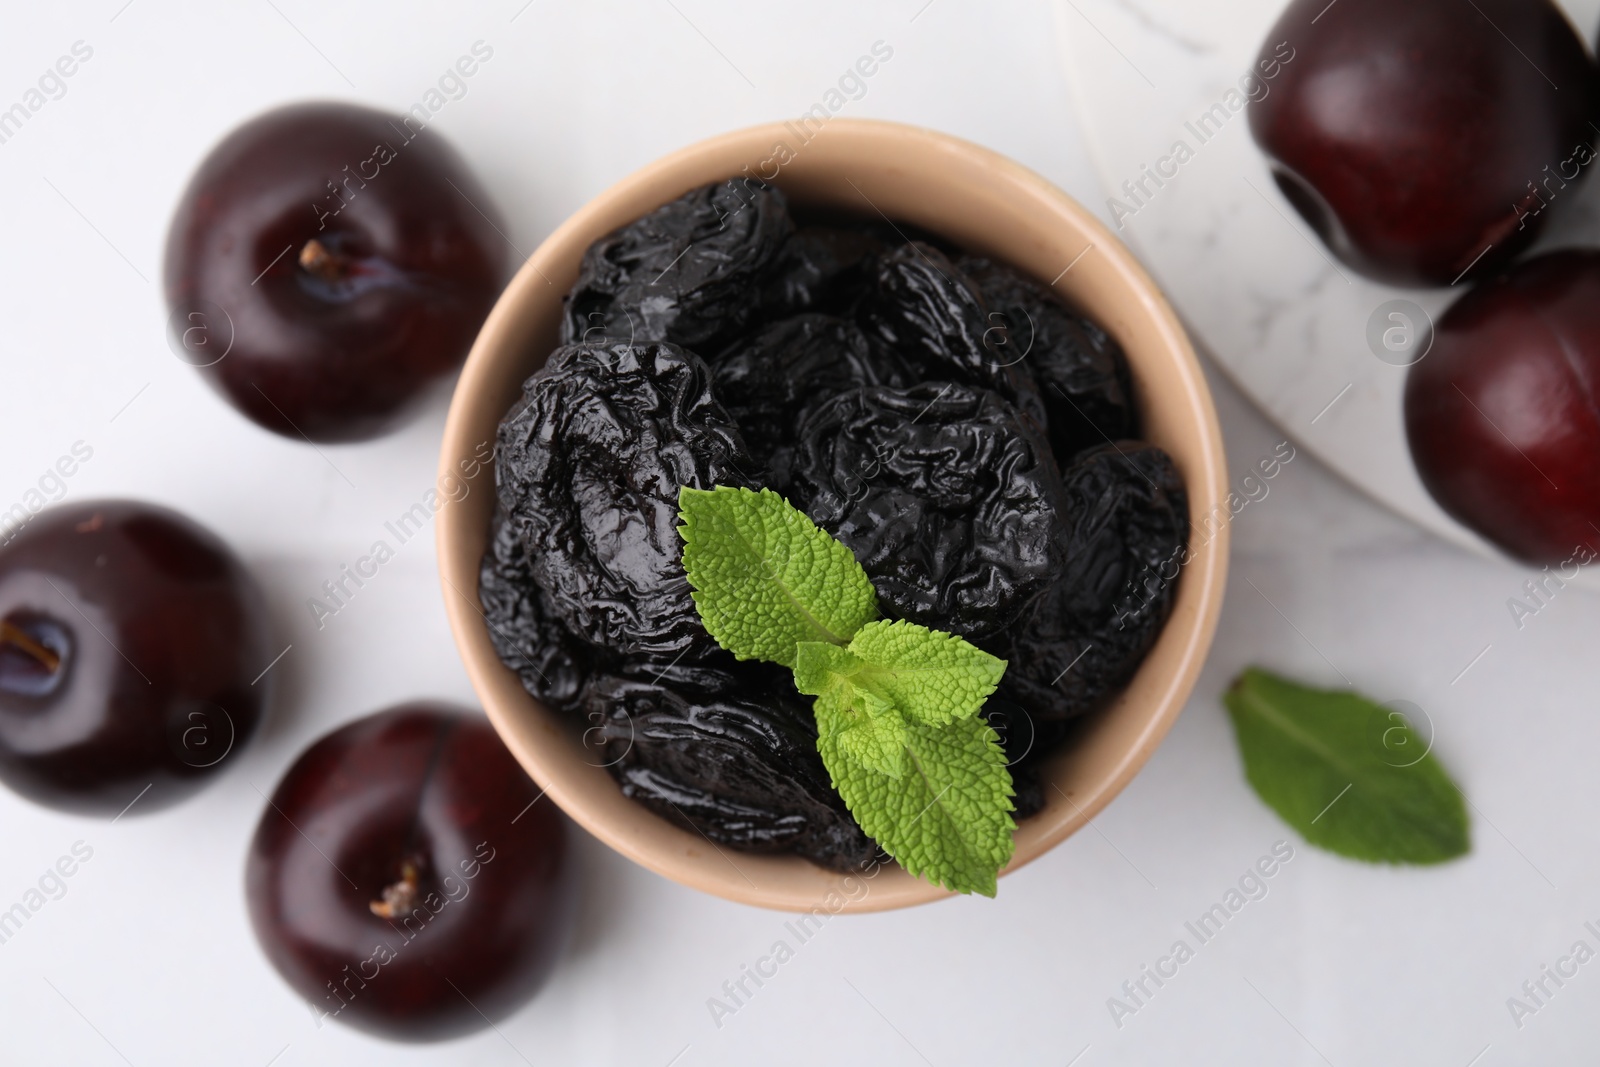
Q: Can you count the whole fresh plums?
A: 5